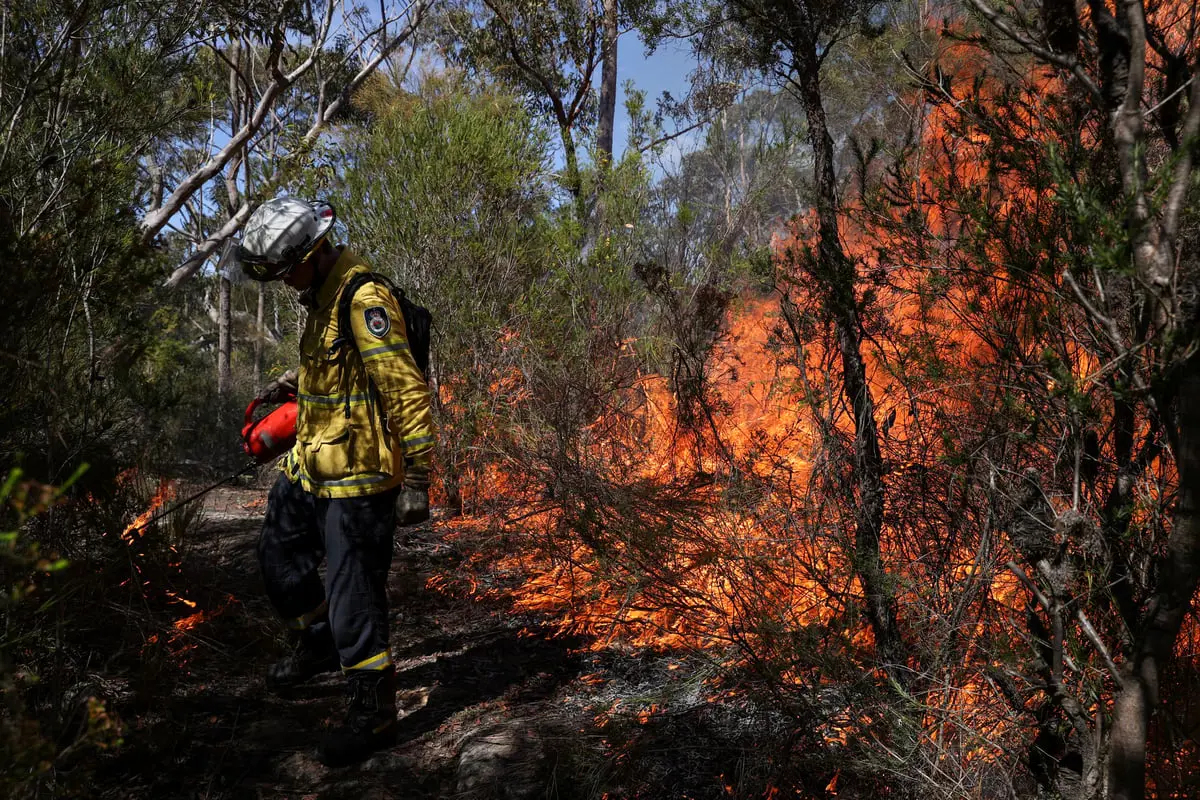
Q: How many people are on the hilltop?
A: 0